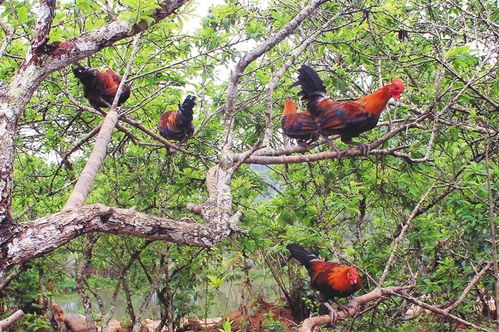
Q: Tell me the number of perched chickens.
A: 5